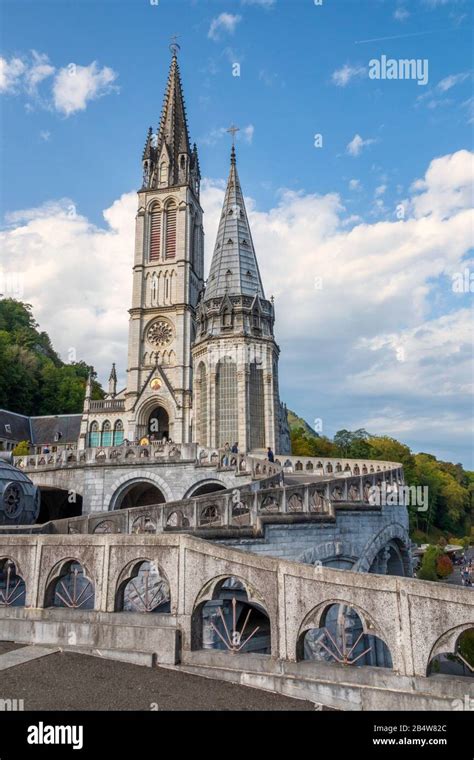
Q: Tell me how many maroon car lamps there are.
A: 0